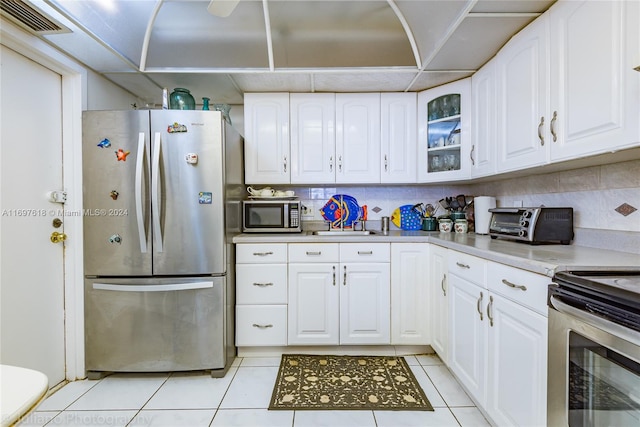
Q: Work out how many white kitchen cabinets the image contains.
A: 14